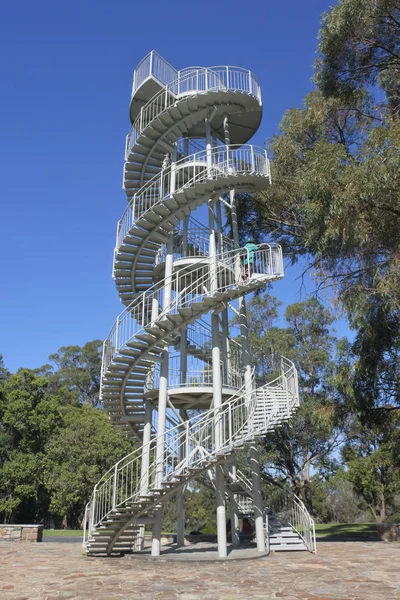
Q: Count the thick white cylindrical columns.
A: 6